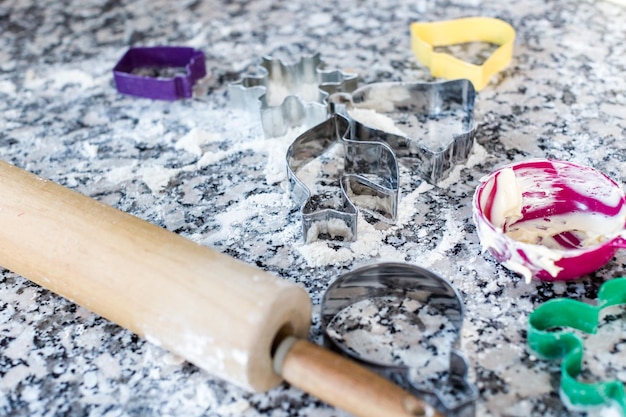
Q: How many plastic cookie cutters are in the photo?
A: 3